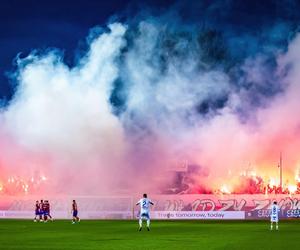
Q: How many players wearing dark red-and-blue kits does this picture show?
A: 5